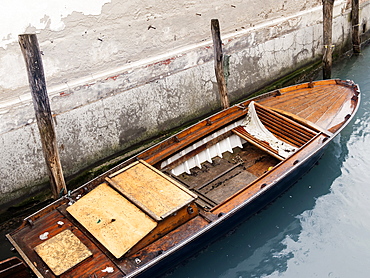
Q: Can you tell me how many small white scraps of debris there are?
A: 3